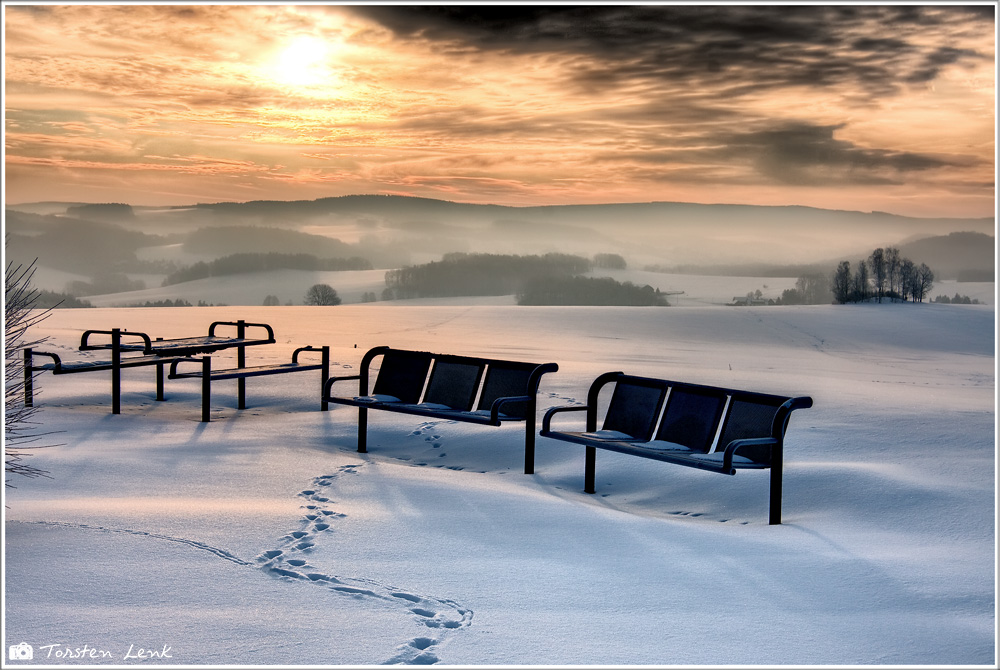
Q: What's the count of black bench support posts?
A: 10